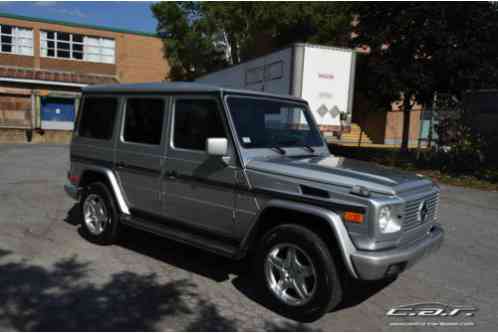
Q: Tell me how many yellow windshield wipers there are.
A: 0